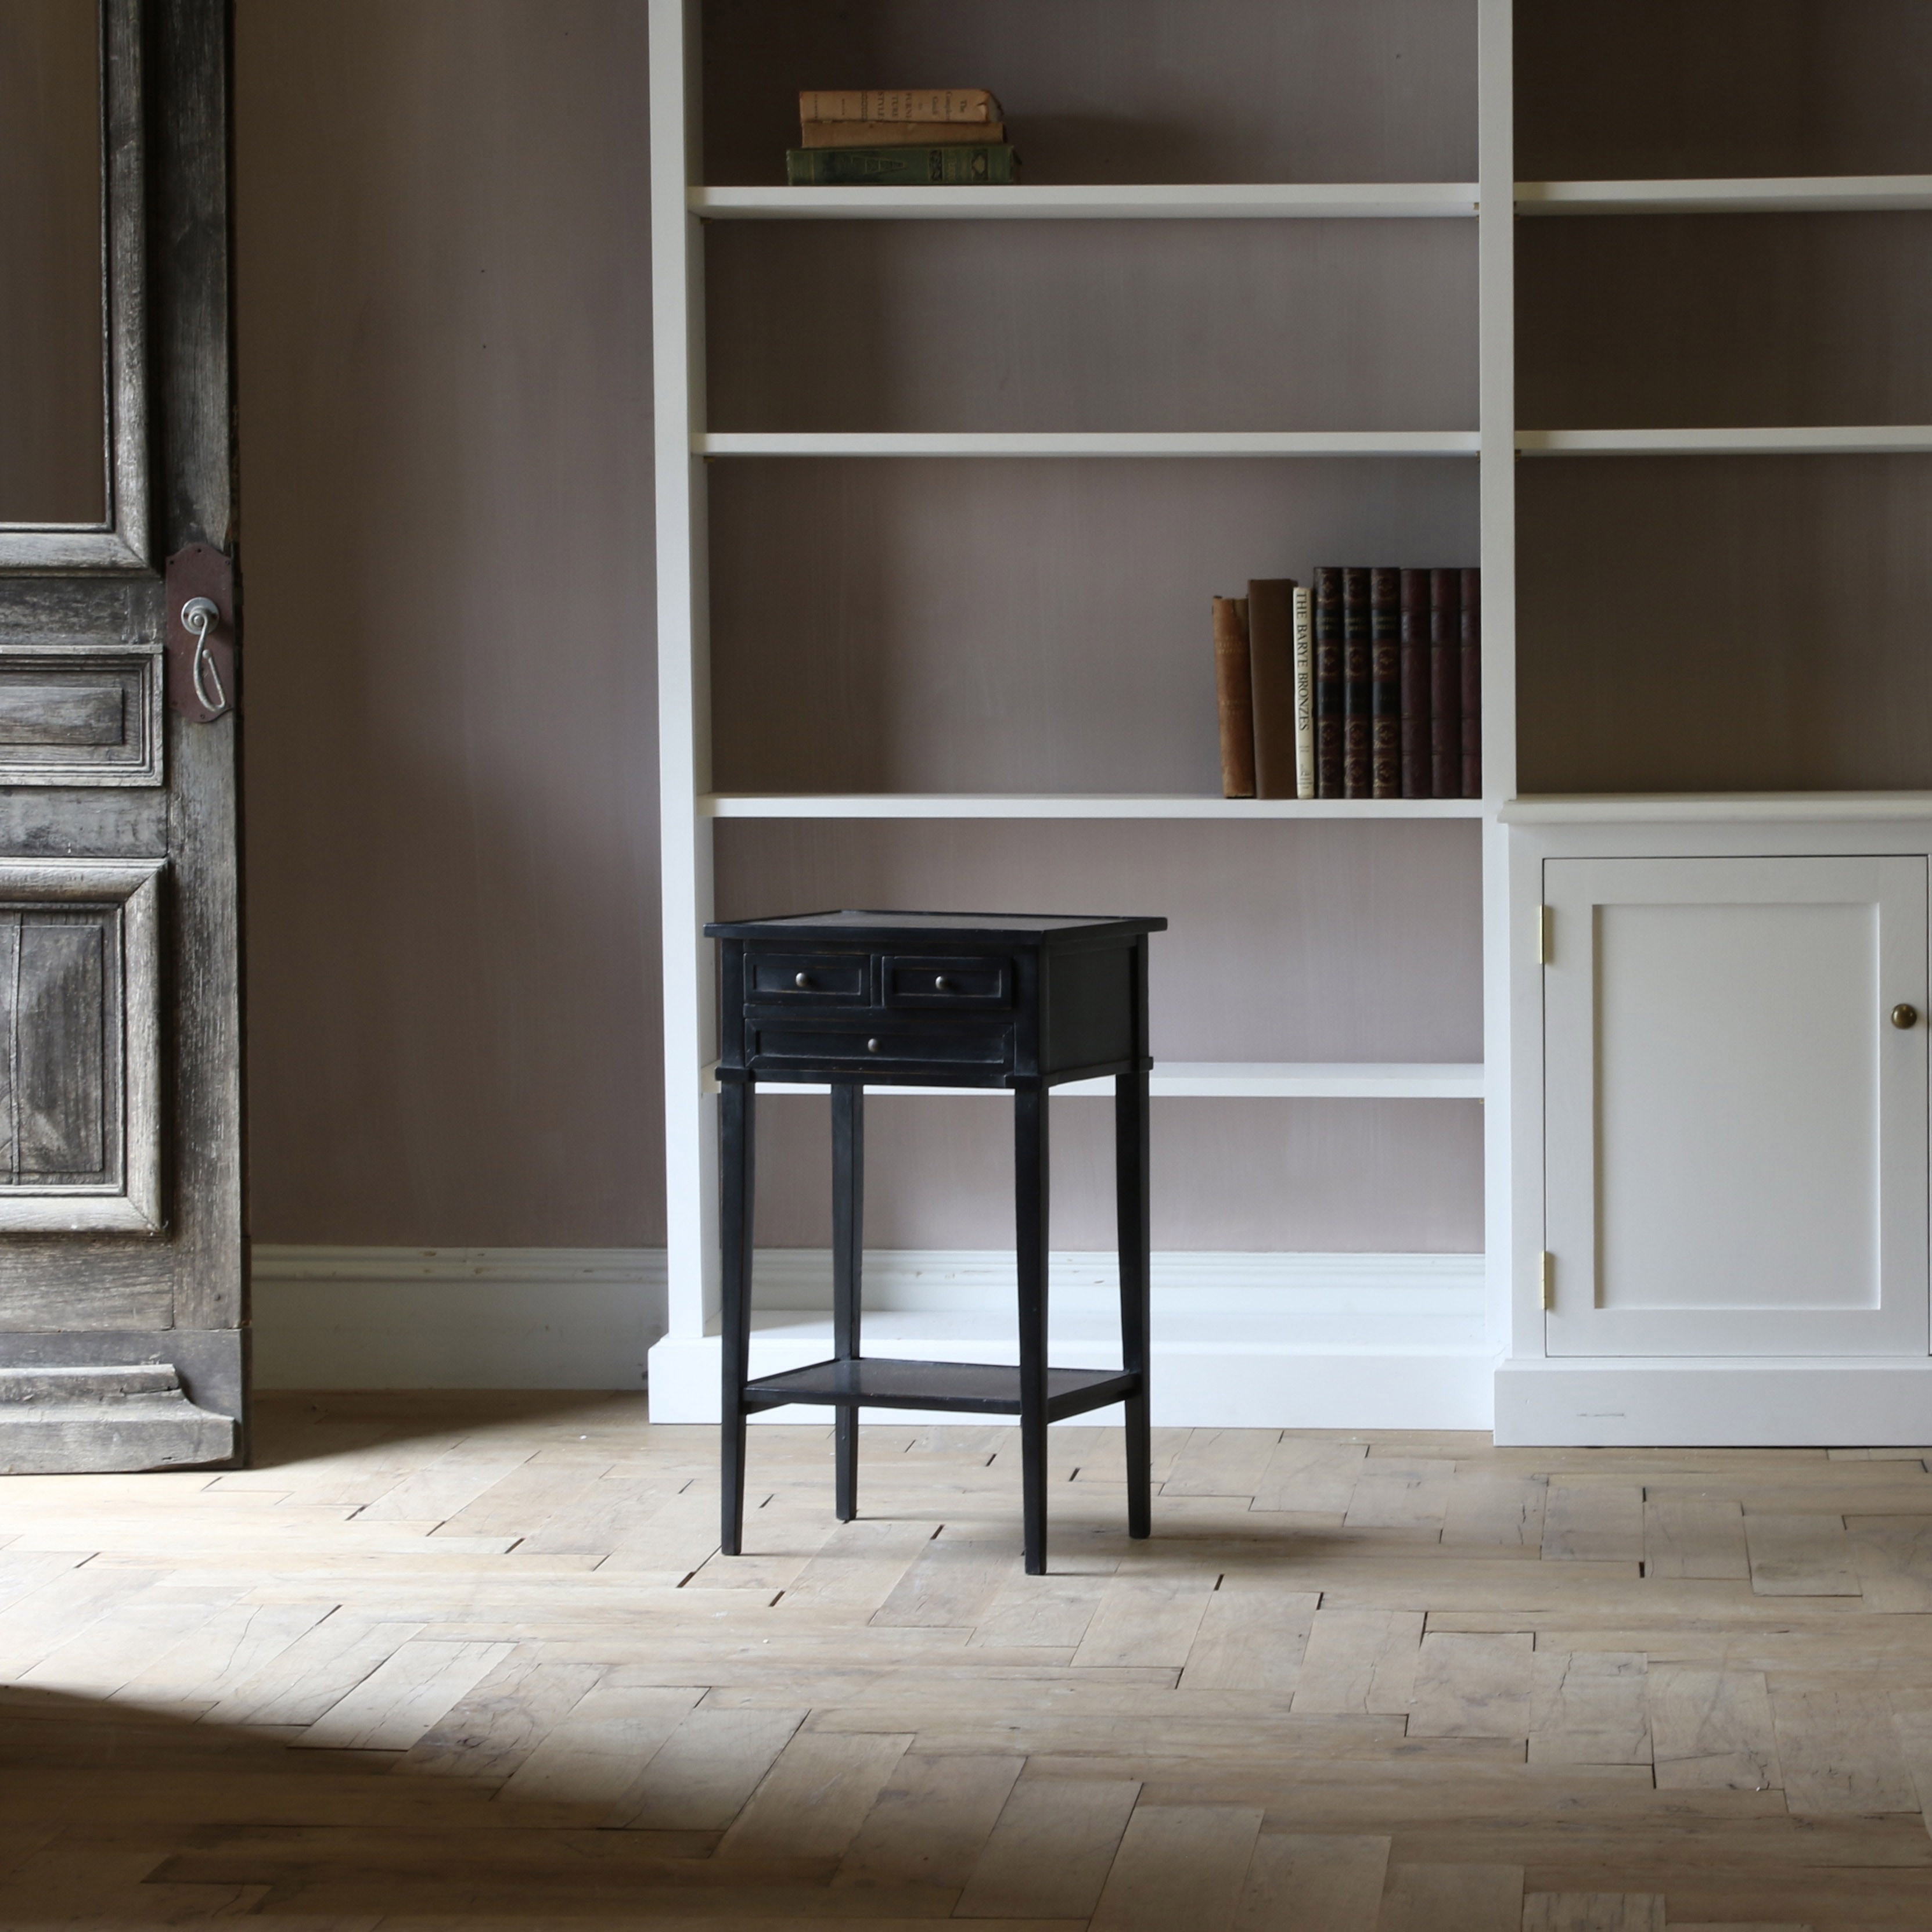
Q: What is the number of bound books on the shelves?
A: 12